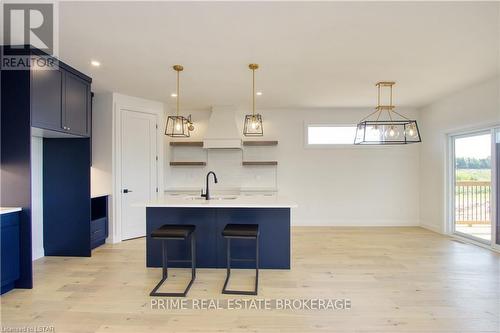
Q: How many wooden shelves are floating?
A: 4